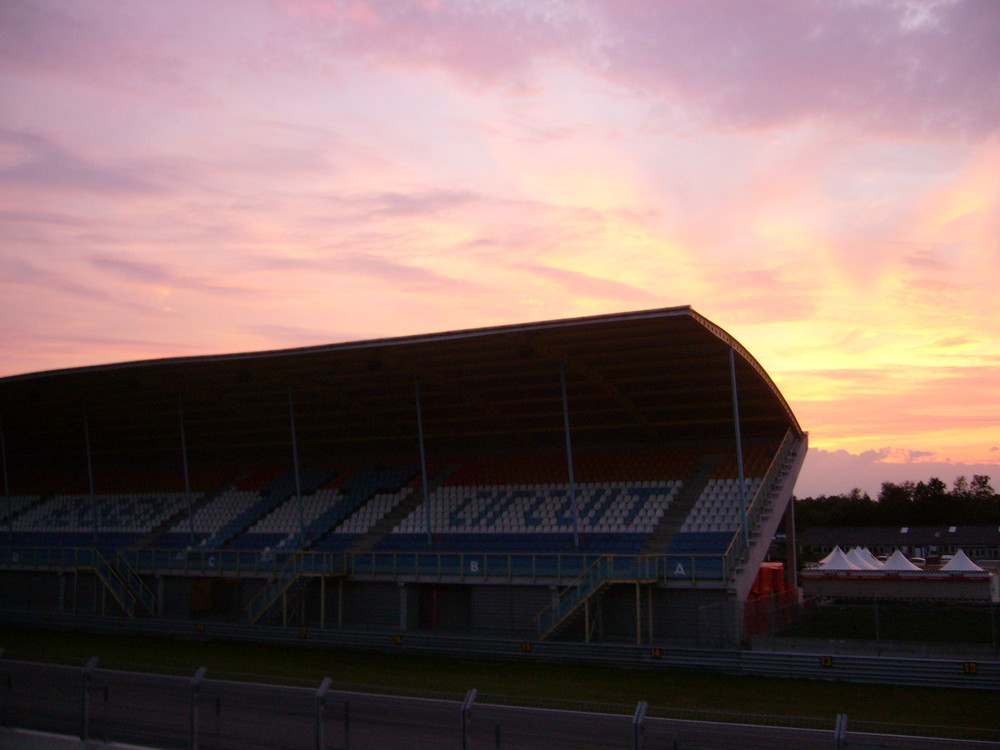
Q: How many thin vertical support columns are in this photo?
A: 7